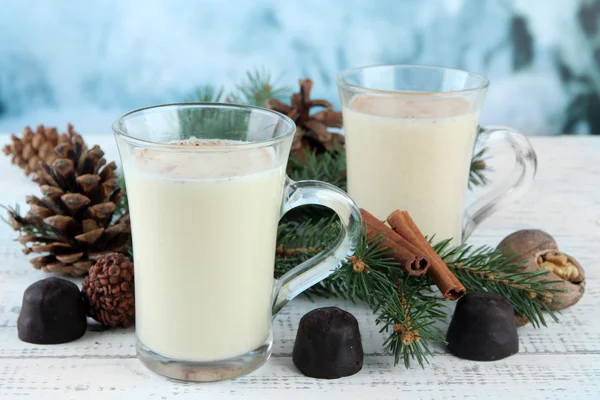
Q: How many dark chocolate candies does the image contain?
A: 3